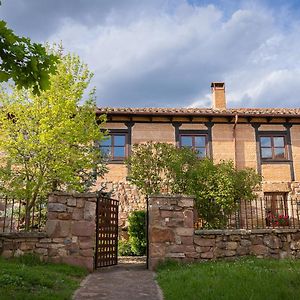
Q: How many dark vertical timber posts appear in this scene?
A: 5